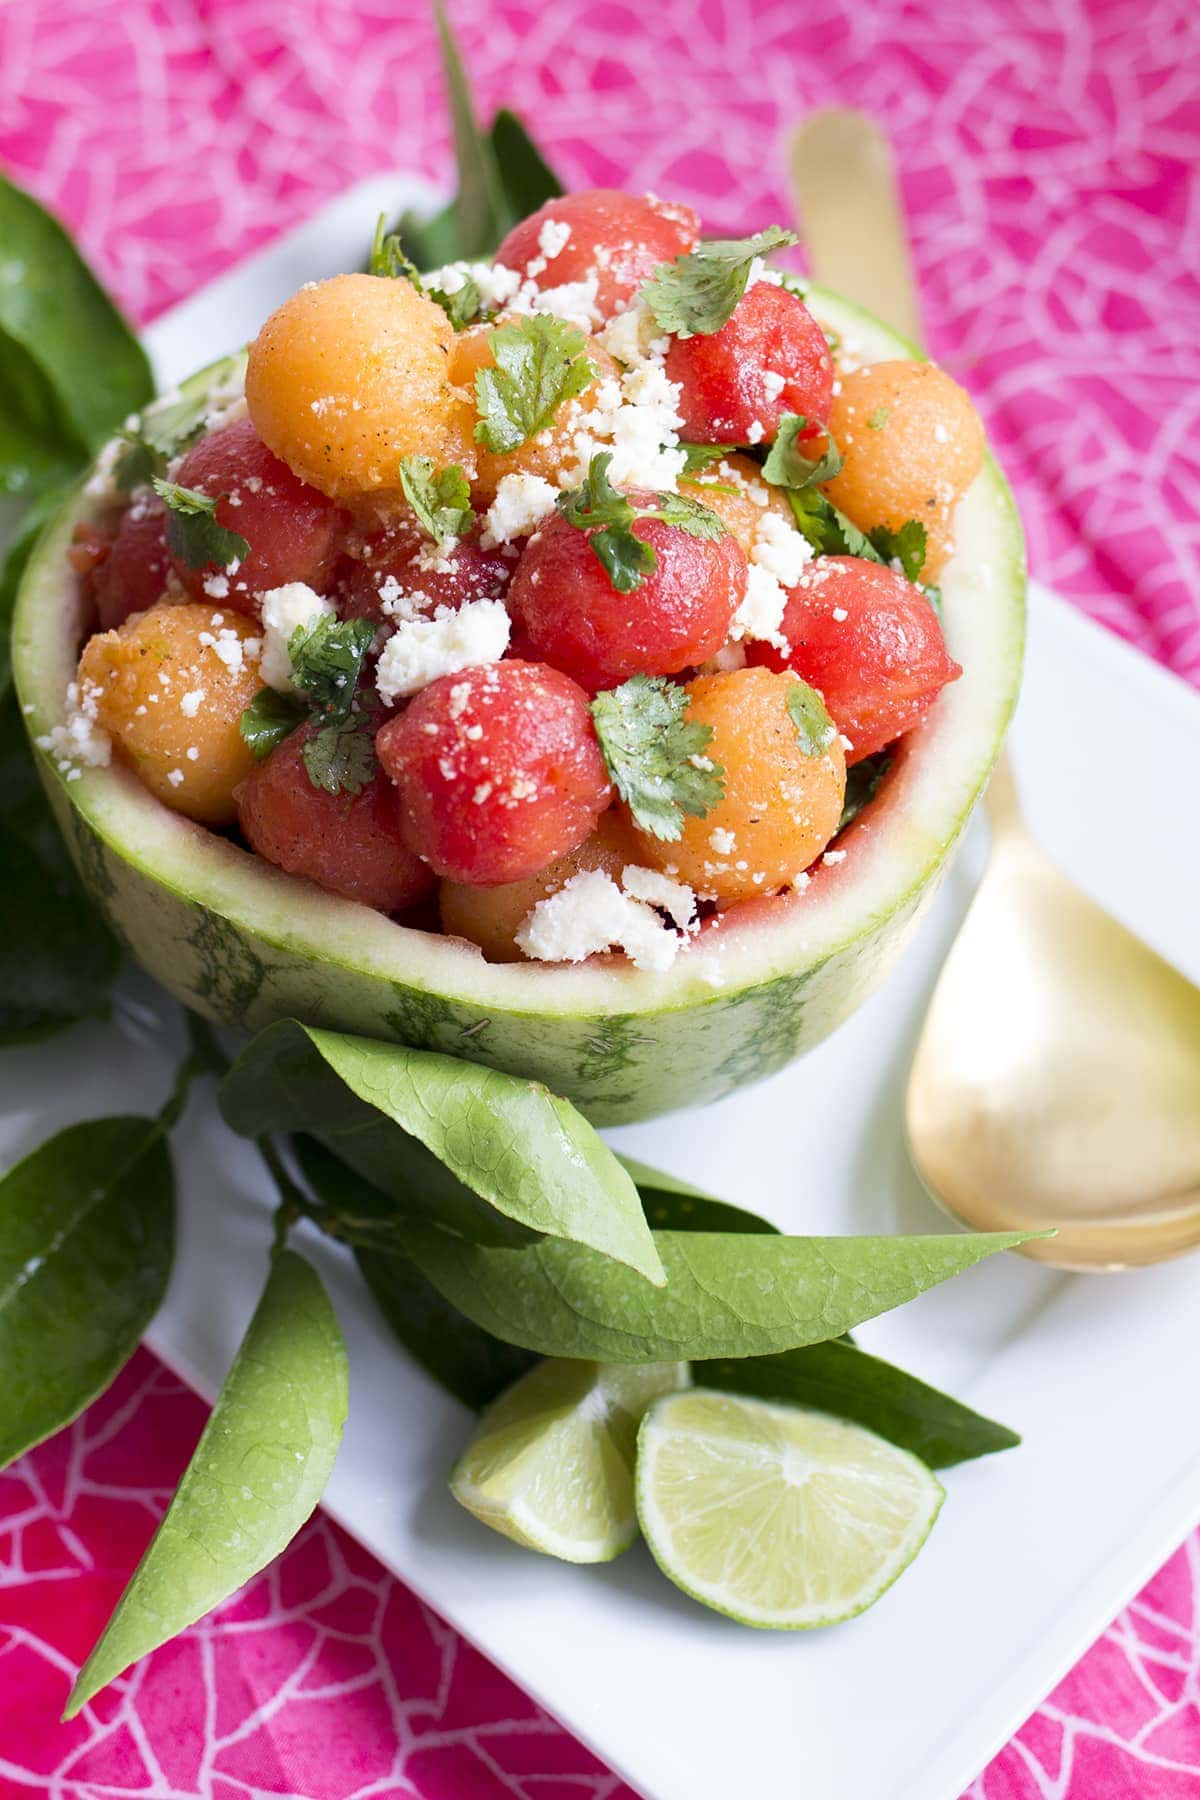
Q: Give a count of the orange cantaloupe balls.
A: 7